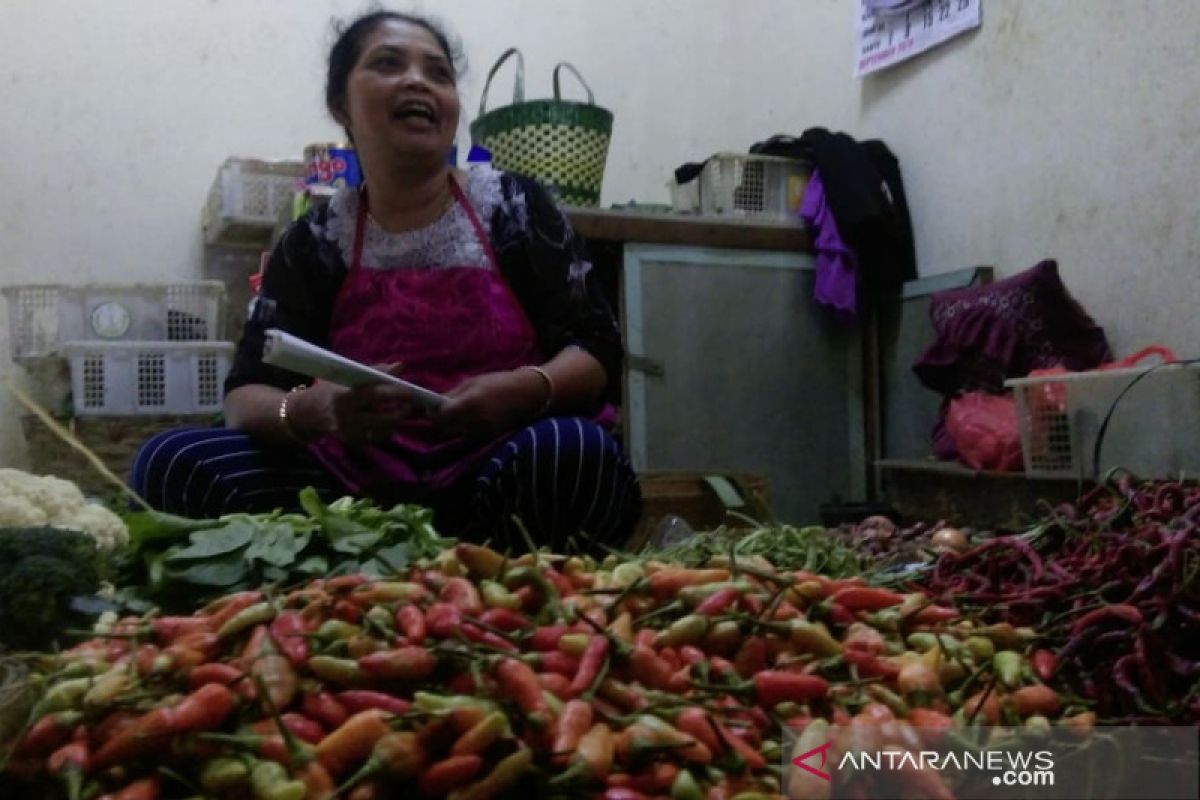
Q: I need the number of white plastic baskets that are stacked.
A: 2